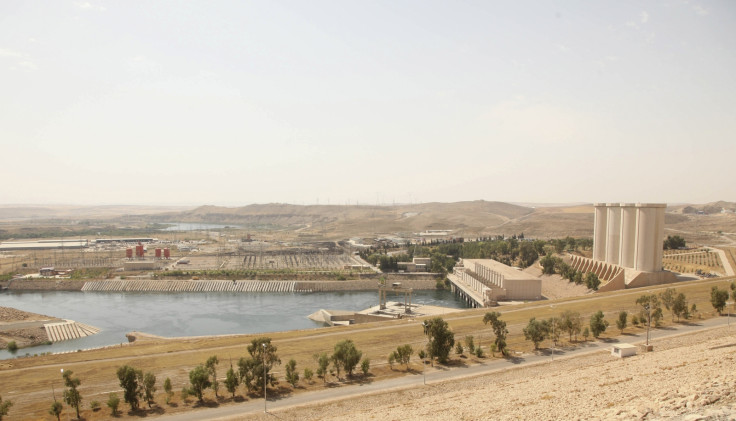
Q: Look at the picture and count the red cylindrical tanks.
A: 4